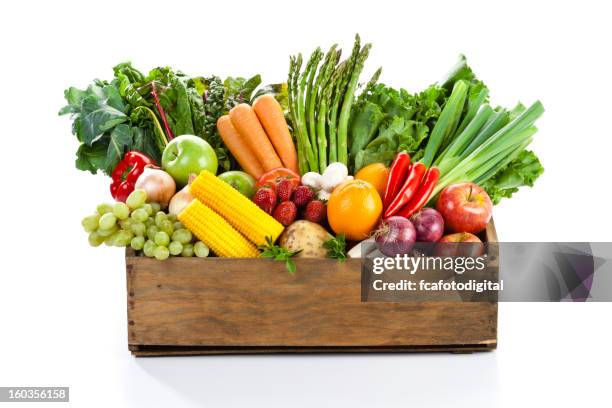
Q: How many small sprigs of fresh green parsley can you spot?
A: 2